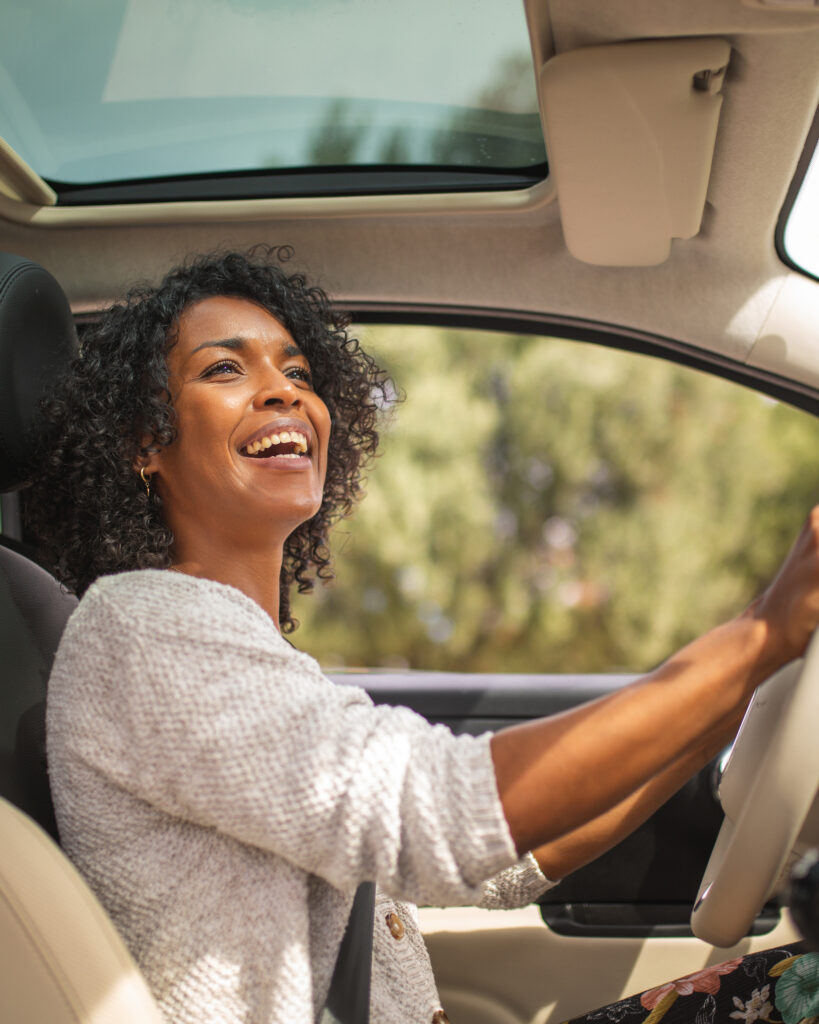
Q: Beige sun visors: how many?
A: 1